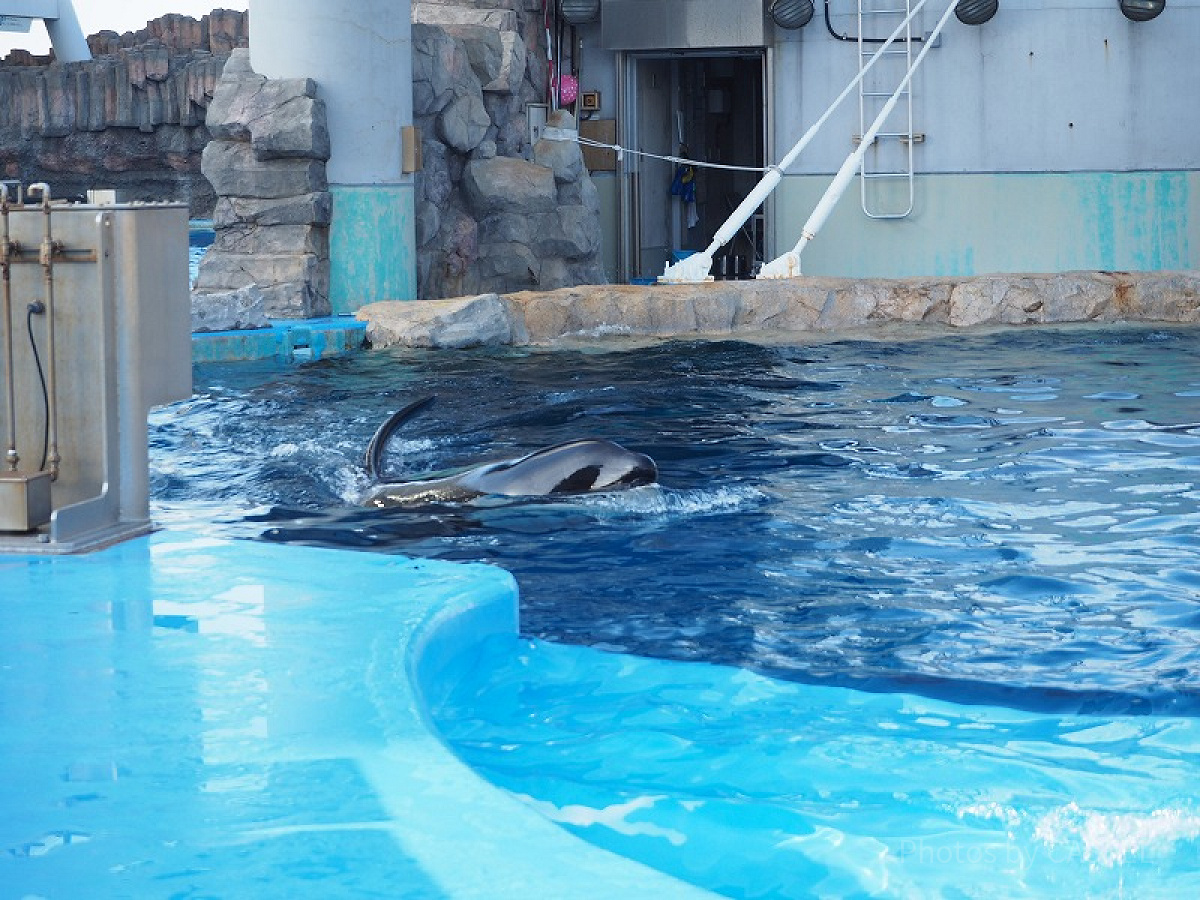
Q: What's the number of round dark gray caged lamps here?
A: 4